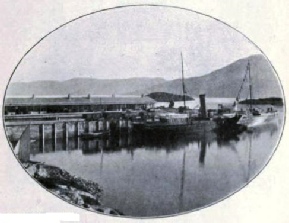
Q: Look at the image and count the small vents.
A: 5